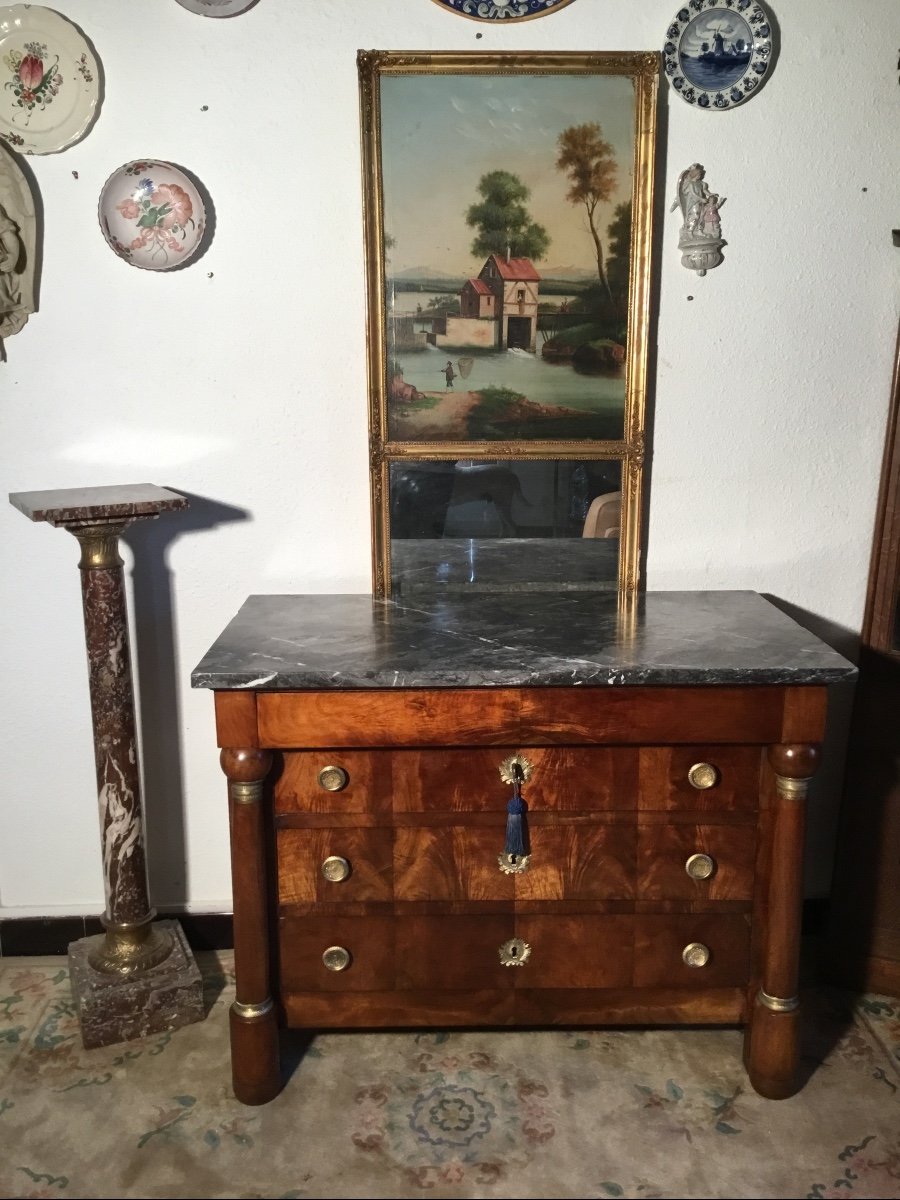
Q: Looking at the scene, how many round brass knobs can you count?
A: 6